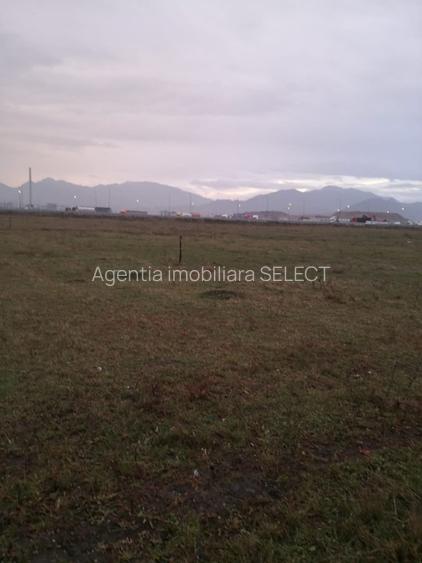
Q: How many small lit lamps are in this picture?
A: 11